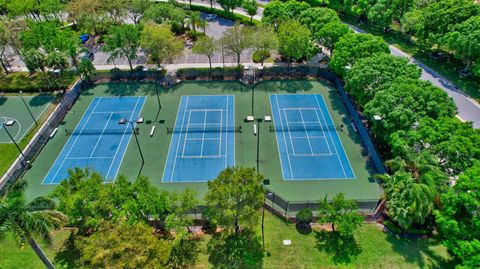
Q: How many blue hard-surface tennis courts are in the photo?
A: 3